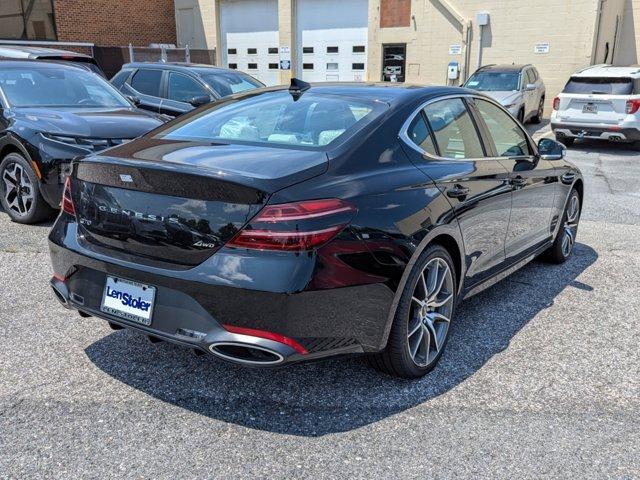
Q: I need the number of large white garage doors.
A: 2